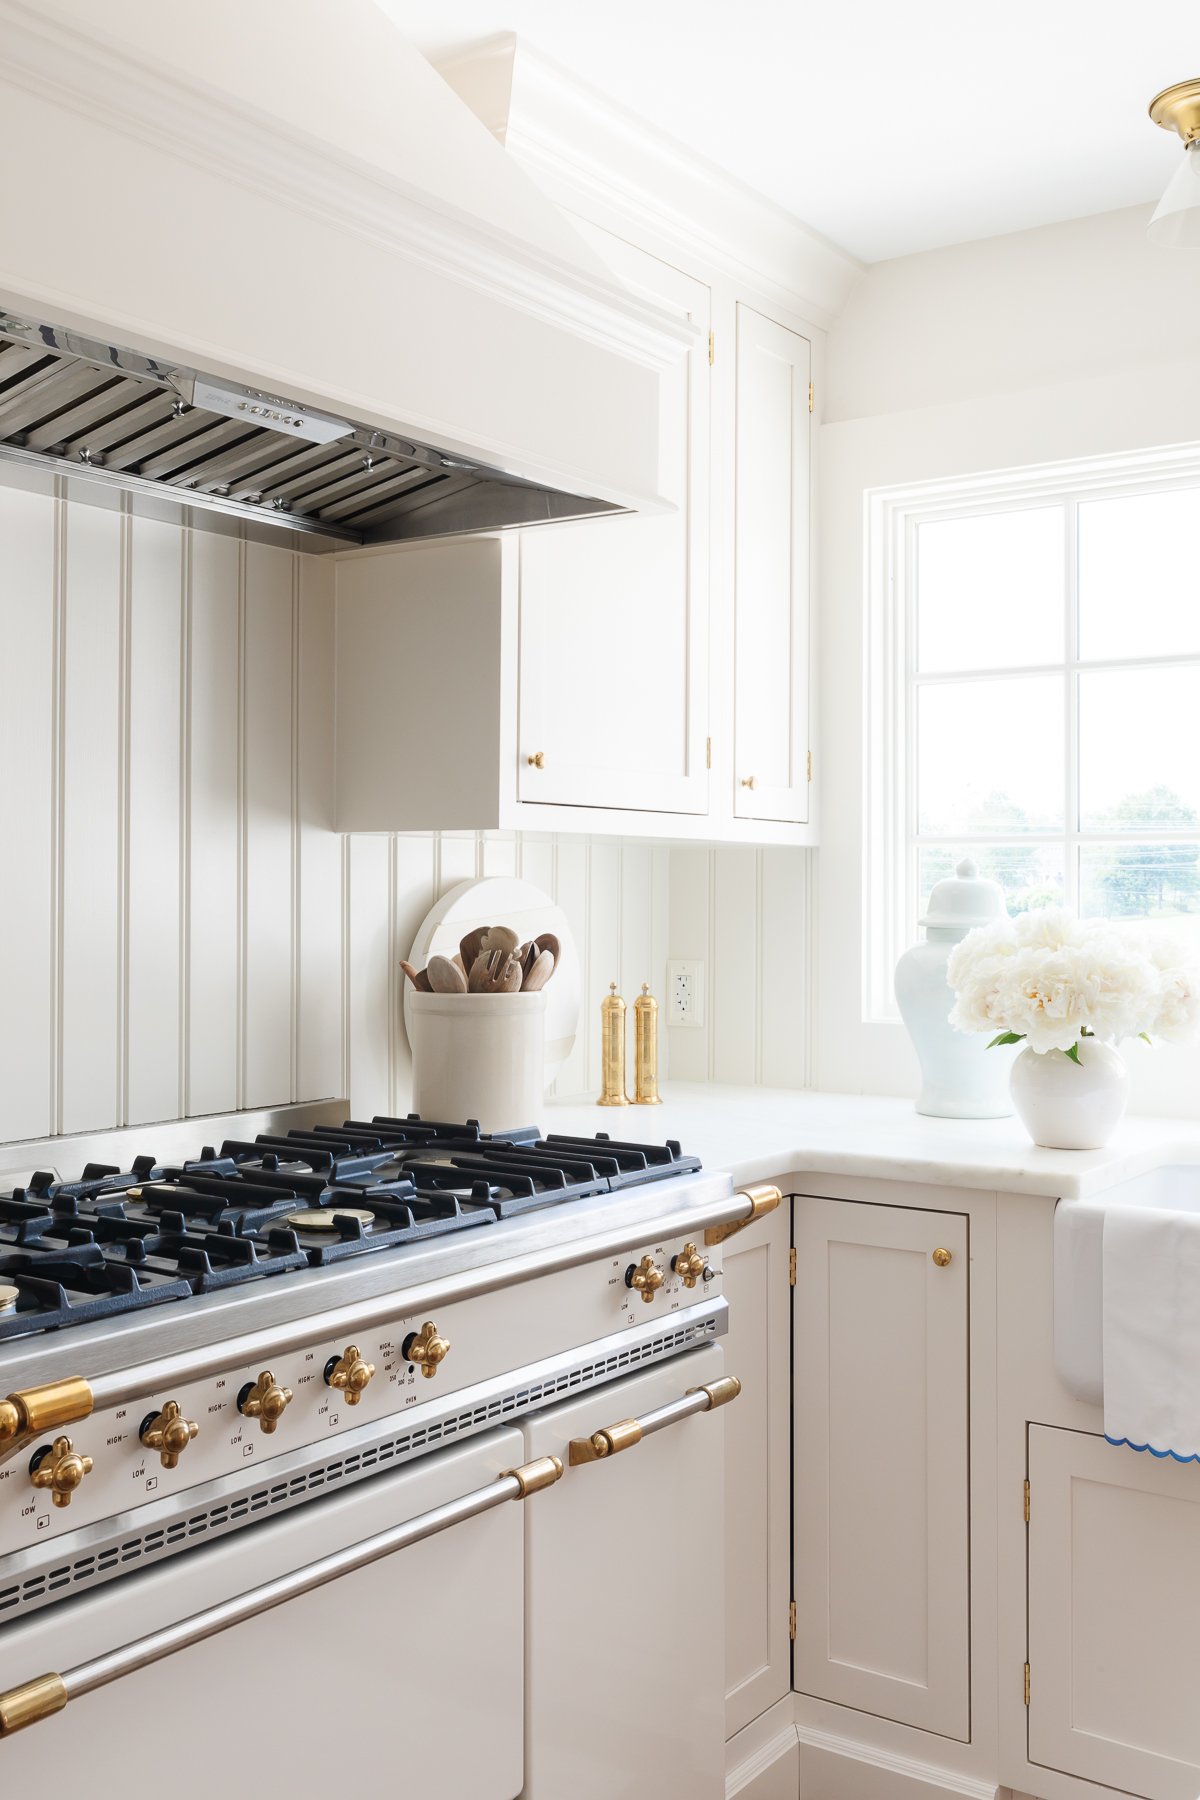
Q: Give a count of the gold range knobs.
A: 7